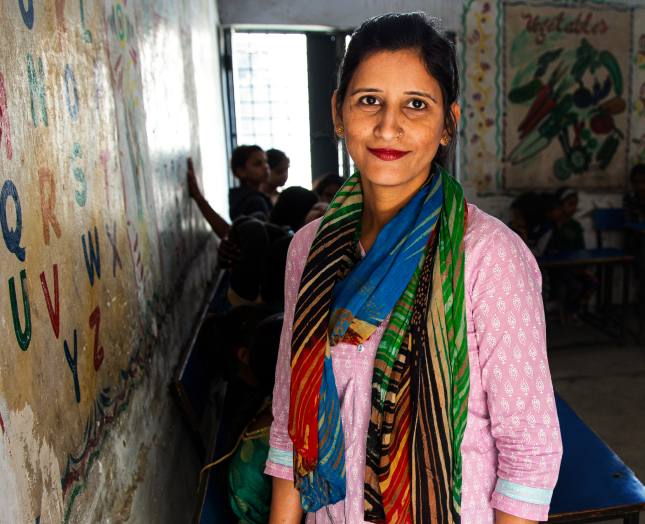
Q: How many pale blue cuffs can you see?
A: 2